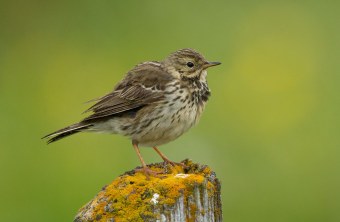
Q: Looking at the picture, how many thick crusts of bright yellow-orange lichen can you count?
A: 1